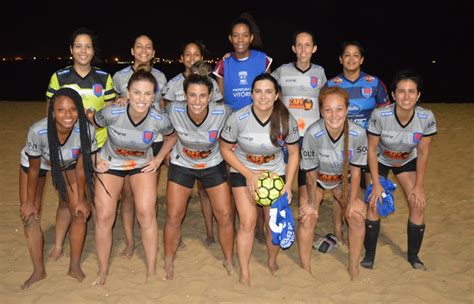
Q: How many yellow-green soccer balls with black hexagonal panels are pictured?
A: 1